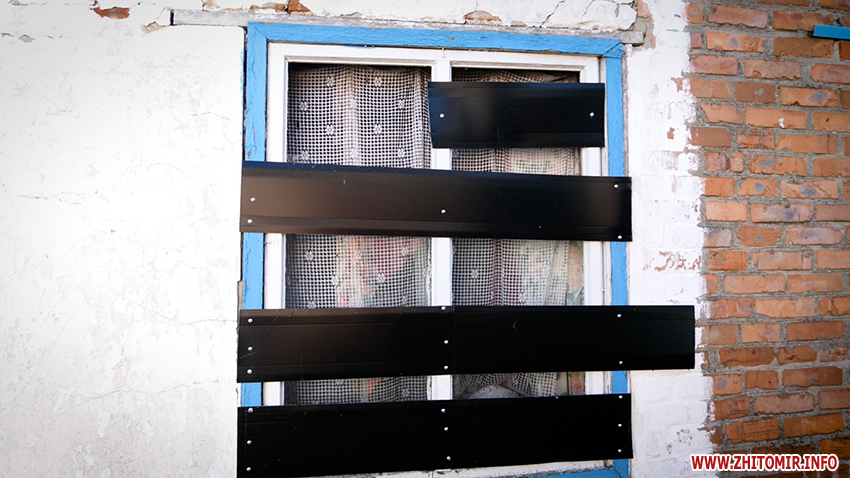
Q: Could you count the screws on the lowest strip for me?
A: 9